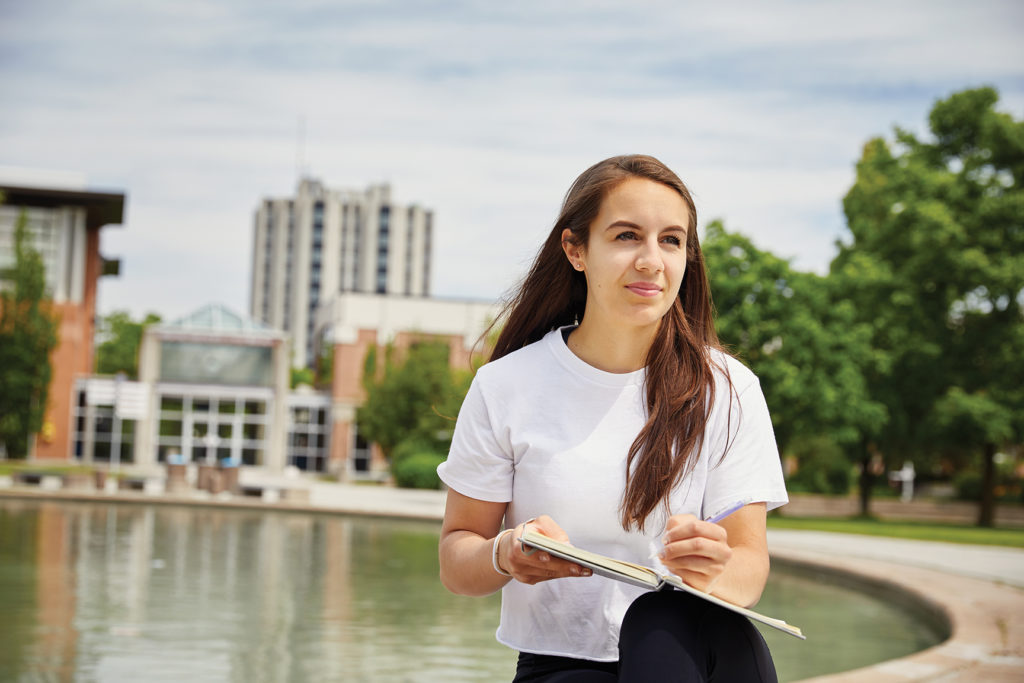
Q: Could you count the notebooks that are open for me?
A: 1